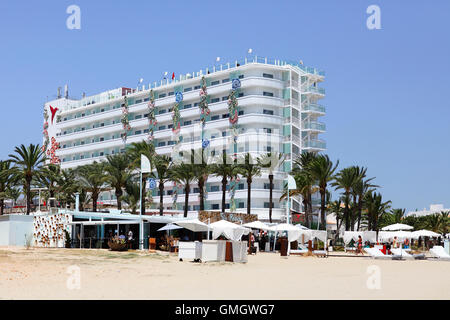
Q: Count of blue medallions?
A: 4